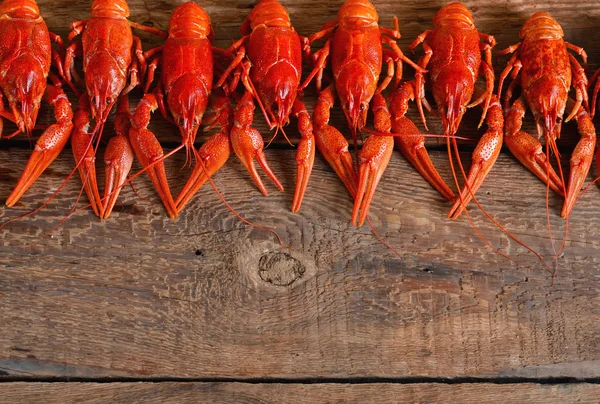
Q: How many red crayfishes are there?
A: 7